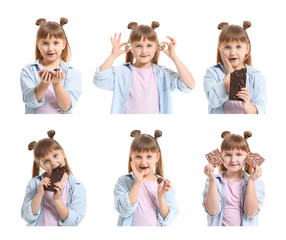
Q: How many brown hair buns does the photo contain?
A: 12